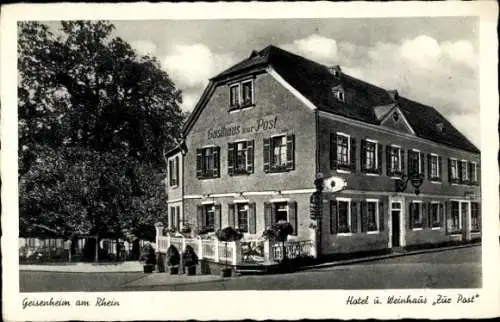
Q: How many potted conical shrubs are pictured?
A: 3